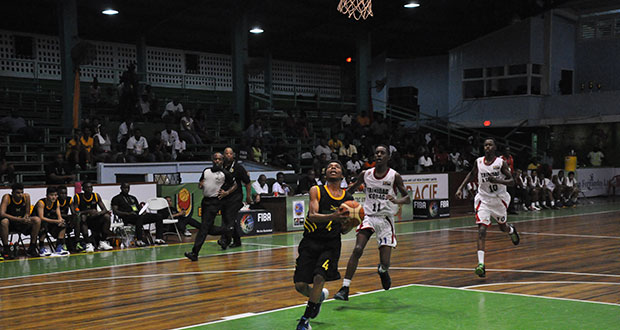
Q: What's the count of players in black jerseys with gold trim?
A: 5